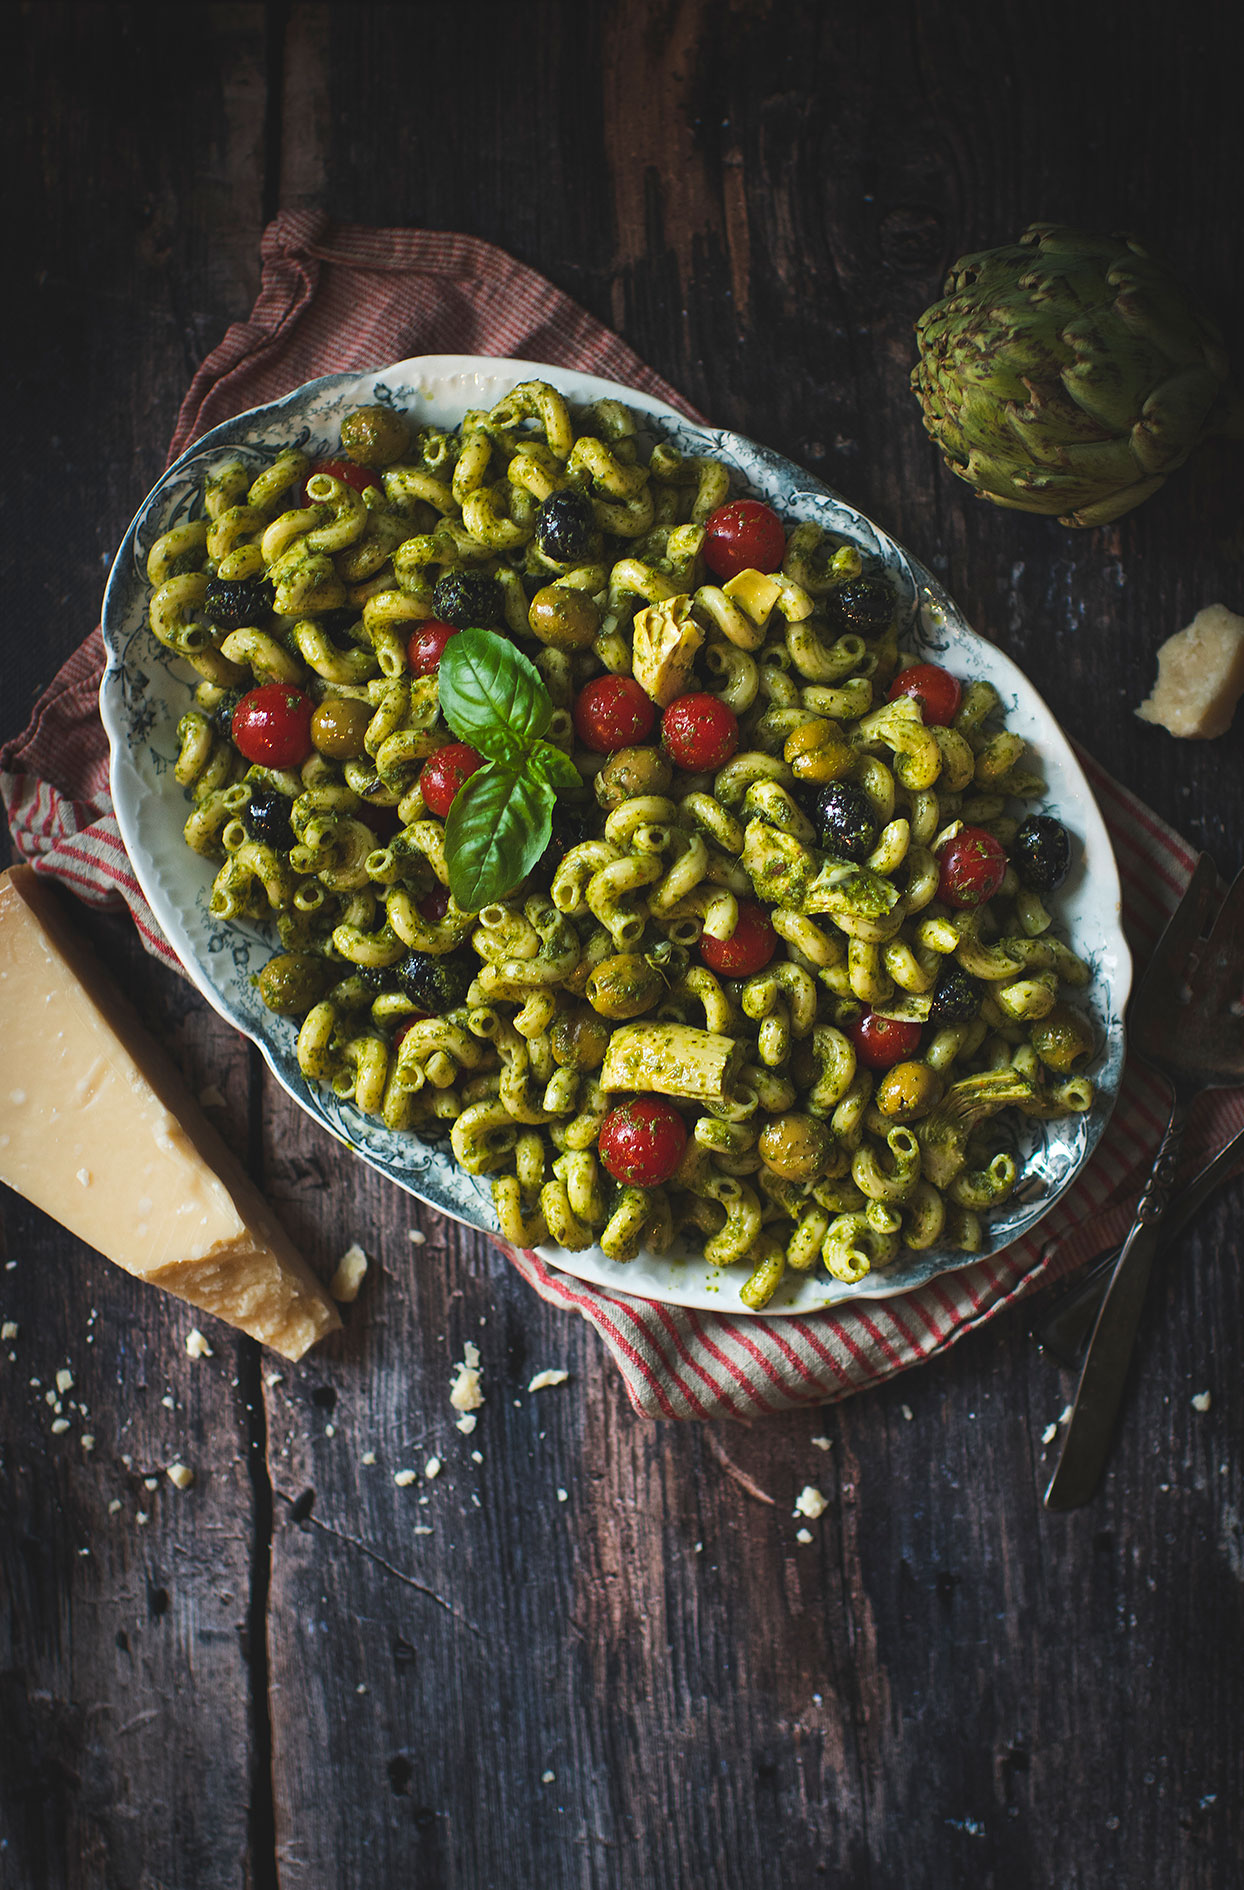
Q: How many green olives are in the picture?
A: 11